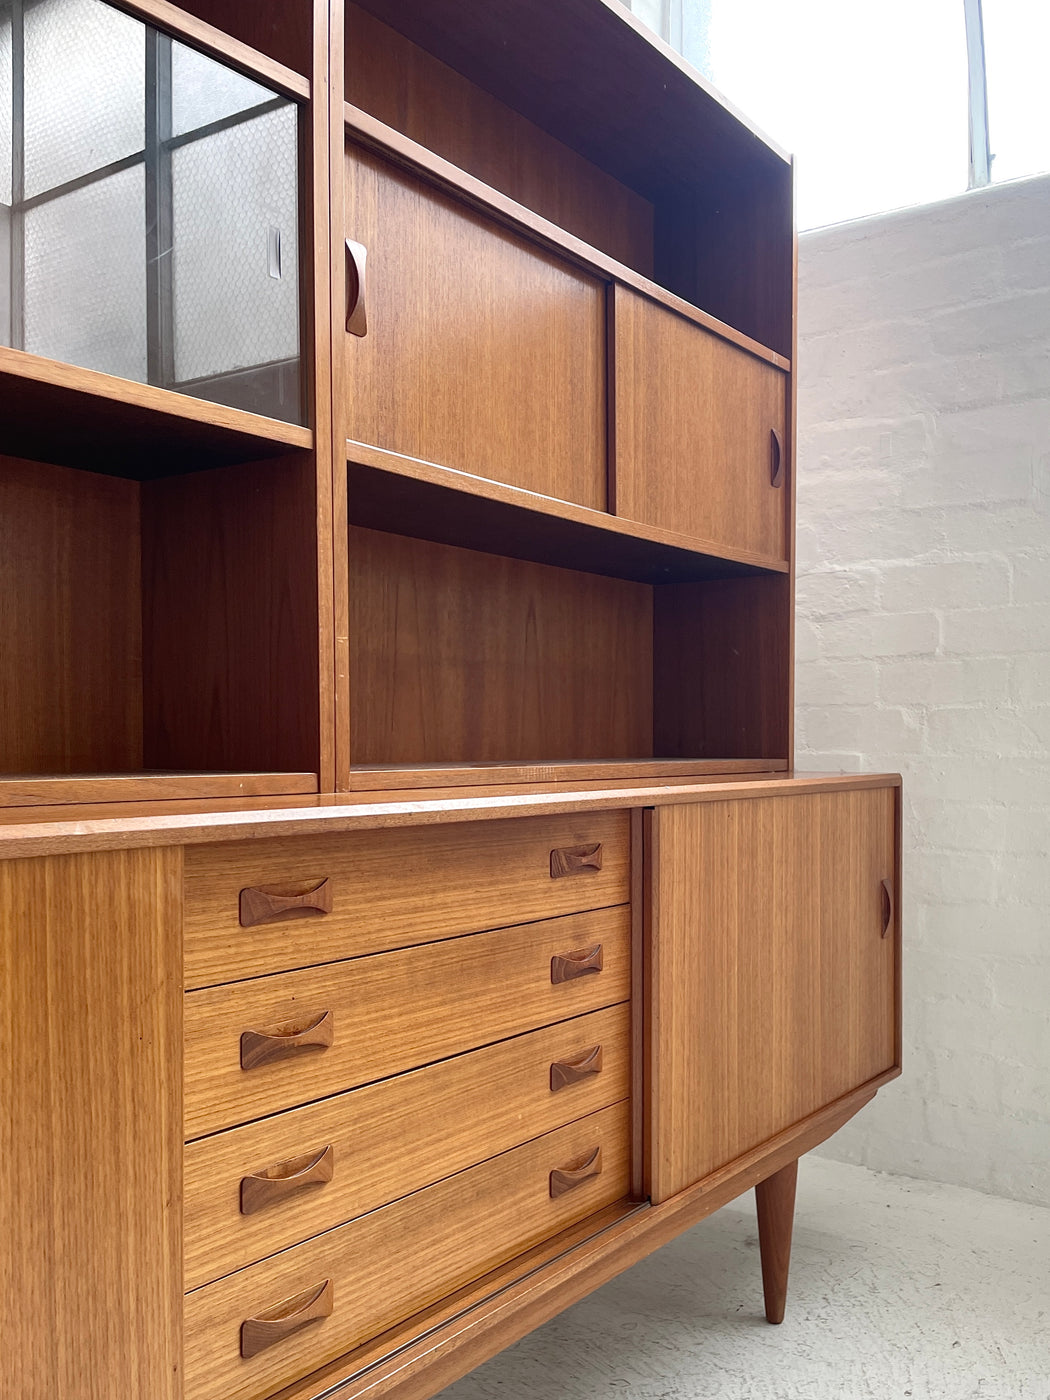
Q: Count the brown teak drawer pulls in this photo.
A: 8